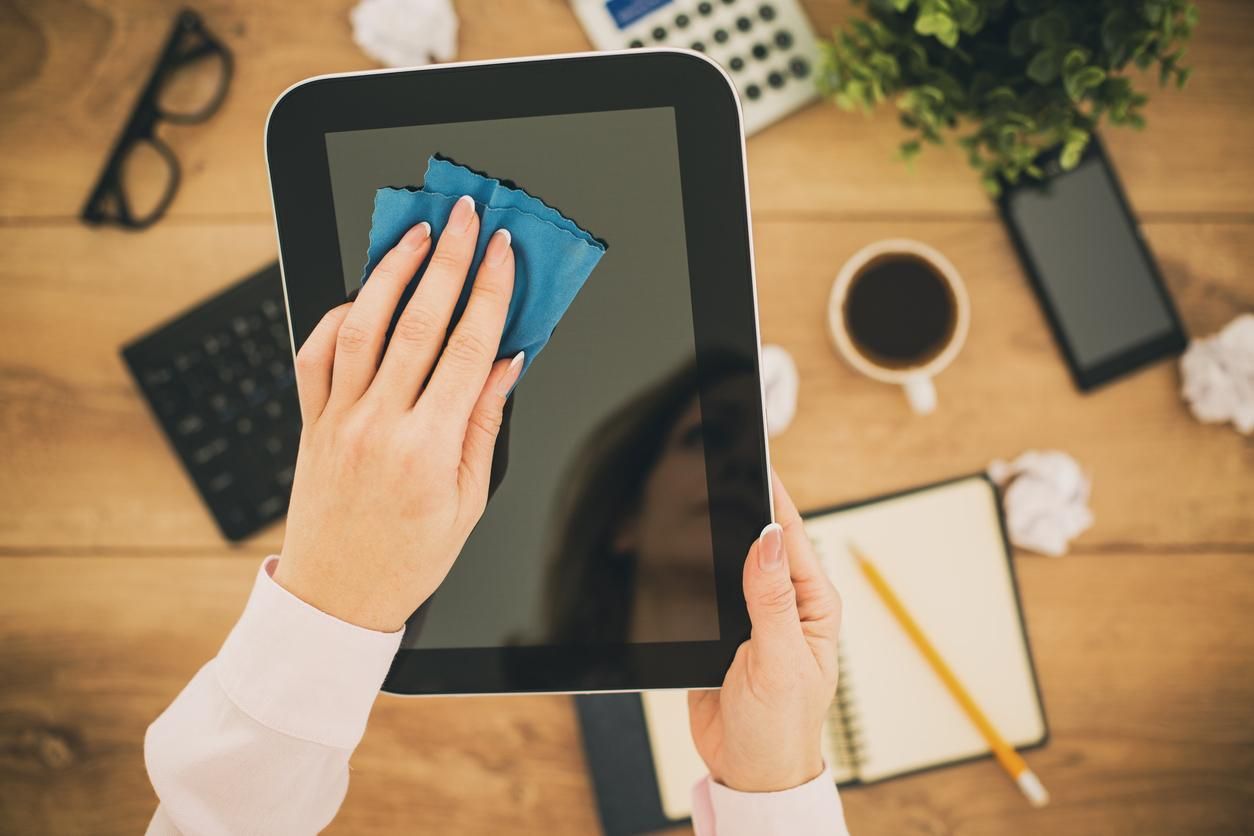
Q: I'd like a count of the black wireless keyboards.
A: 1